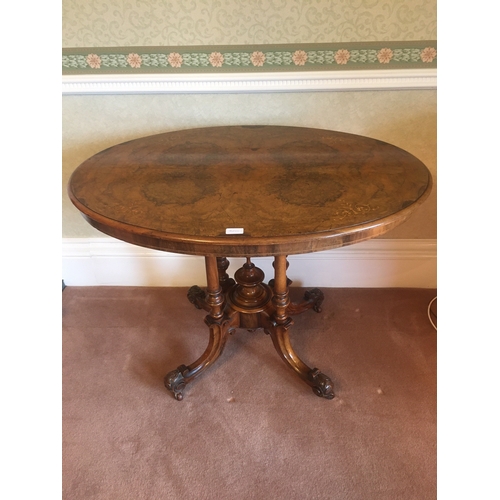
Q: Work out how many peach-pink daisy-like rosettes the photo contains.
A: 9